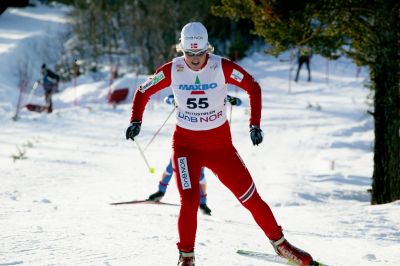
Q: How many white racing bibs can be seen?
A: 1